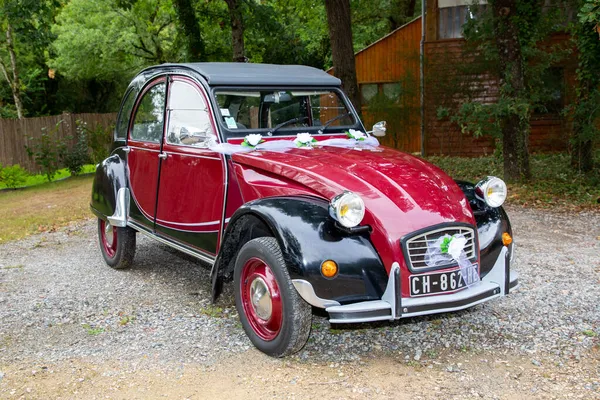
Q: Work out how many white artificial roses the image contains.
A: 4